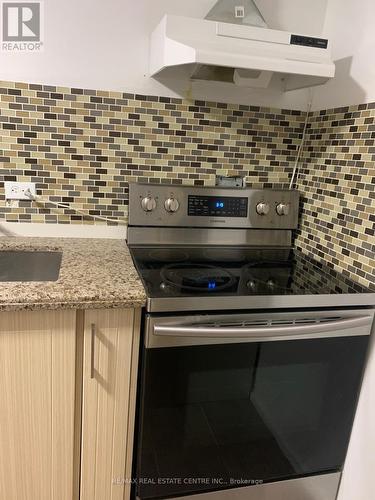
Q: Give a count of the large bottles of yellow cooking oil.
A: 0